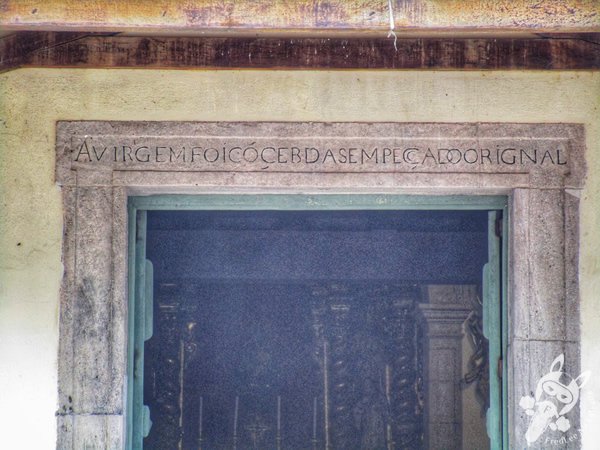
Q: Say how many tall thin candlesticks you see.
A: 4